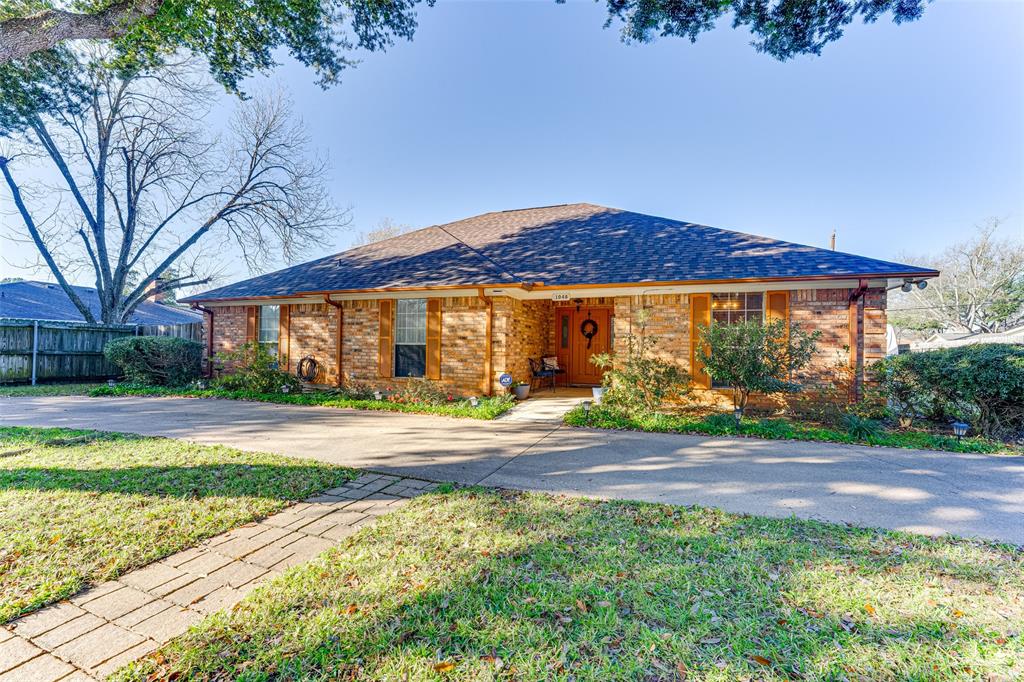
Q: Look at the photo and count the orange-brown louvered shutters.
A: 6